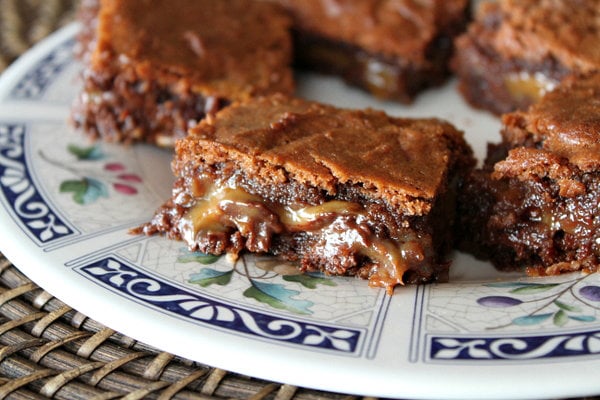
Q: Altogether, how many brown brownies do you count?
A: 5